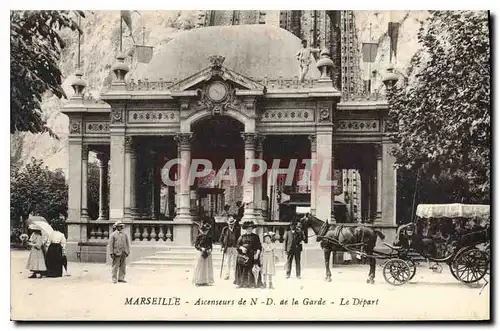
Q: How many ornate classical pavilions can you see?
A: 1